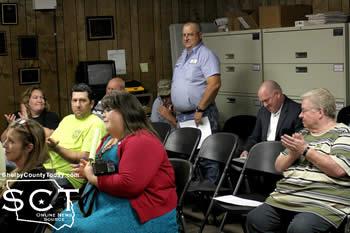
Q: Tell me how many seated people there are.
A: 8